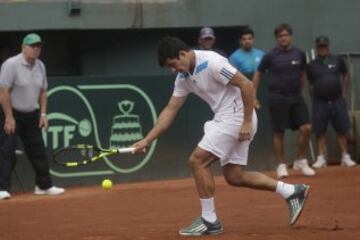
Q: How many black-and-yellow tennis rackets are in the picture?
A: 1